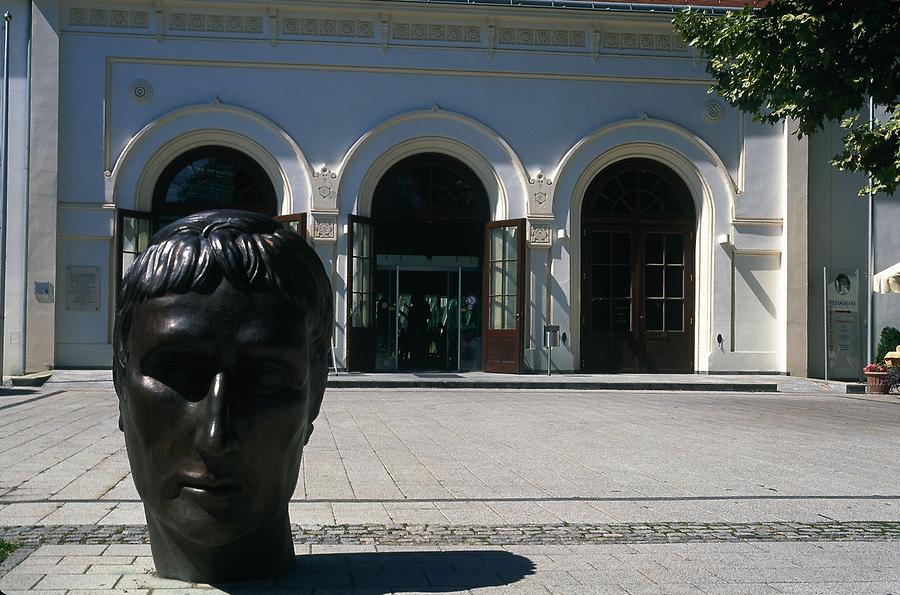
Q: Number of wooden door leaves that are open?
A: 4